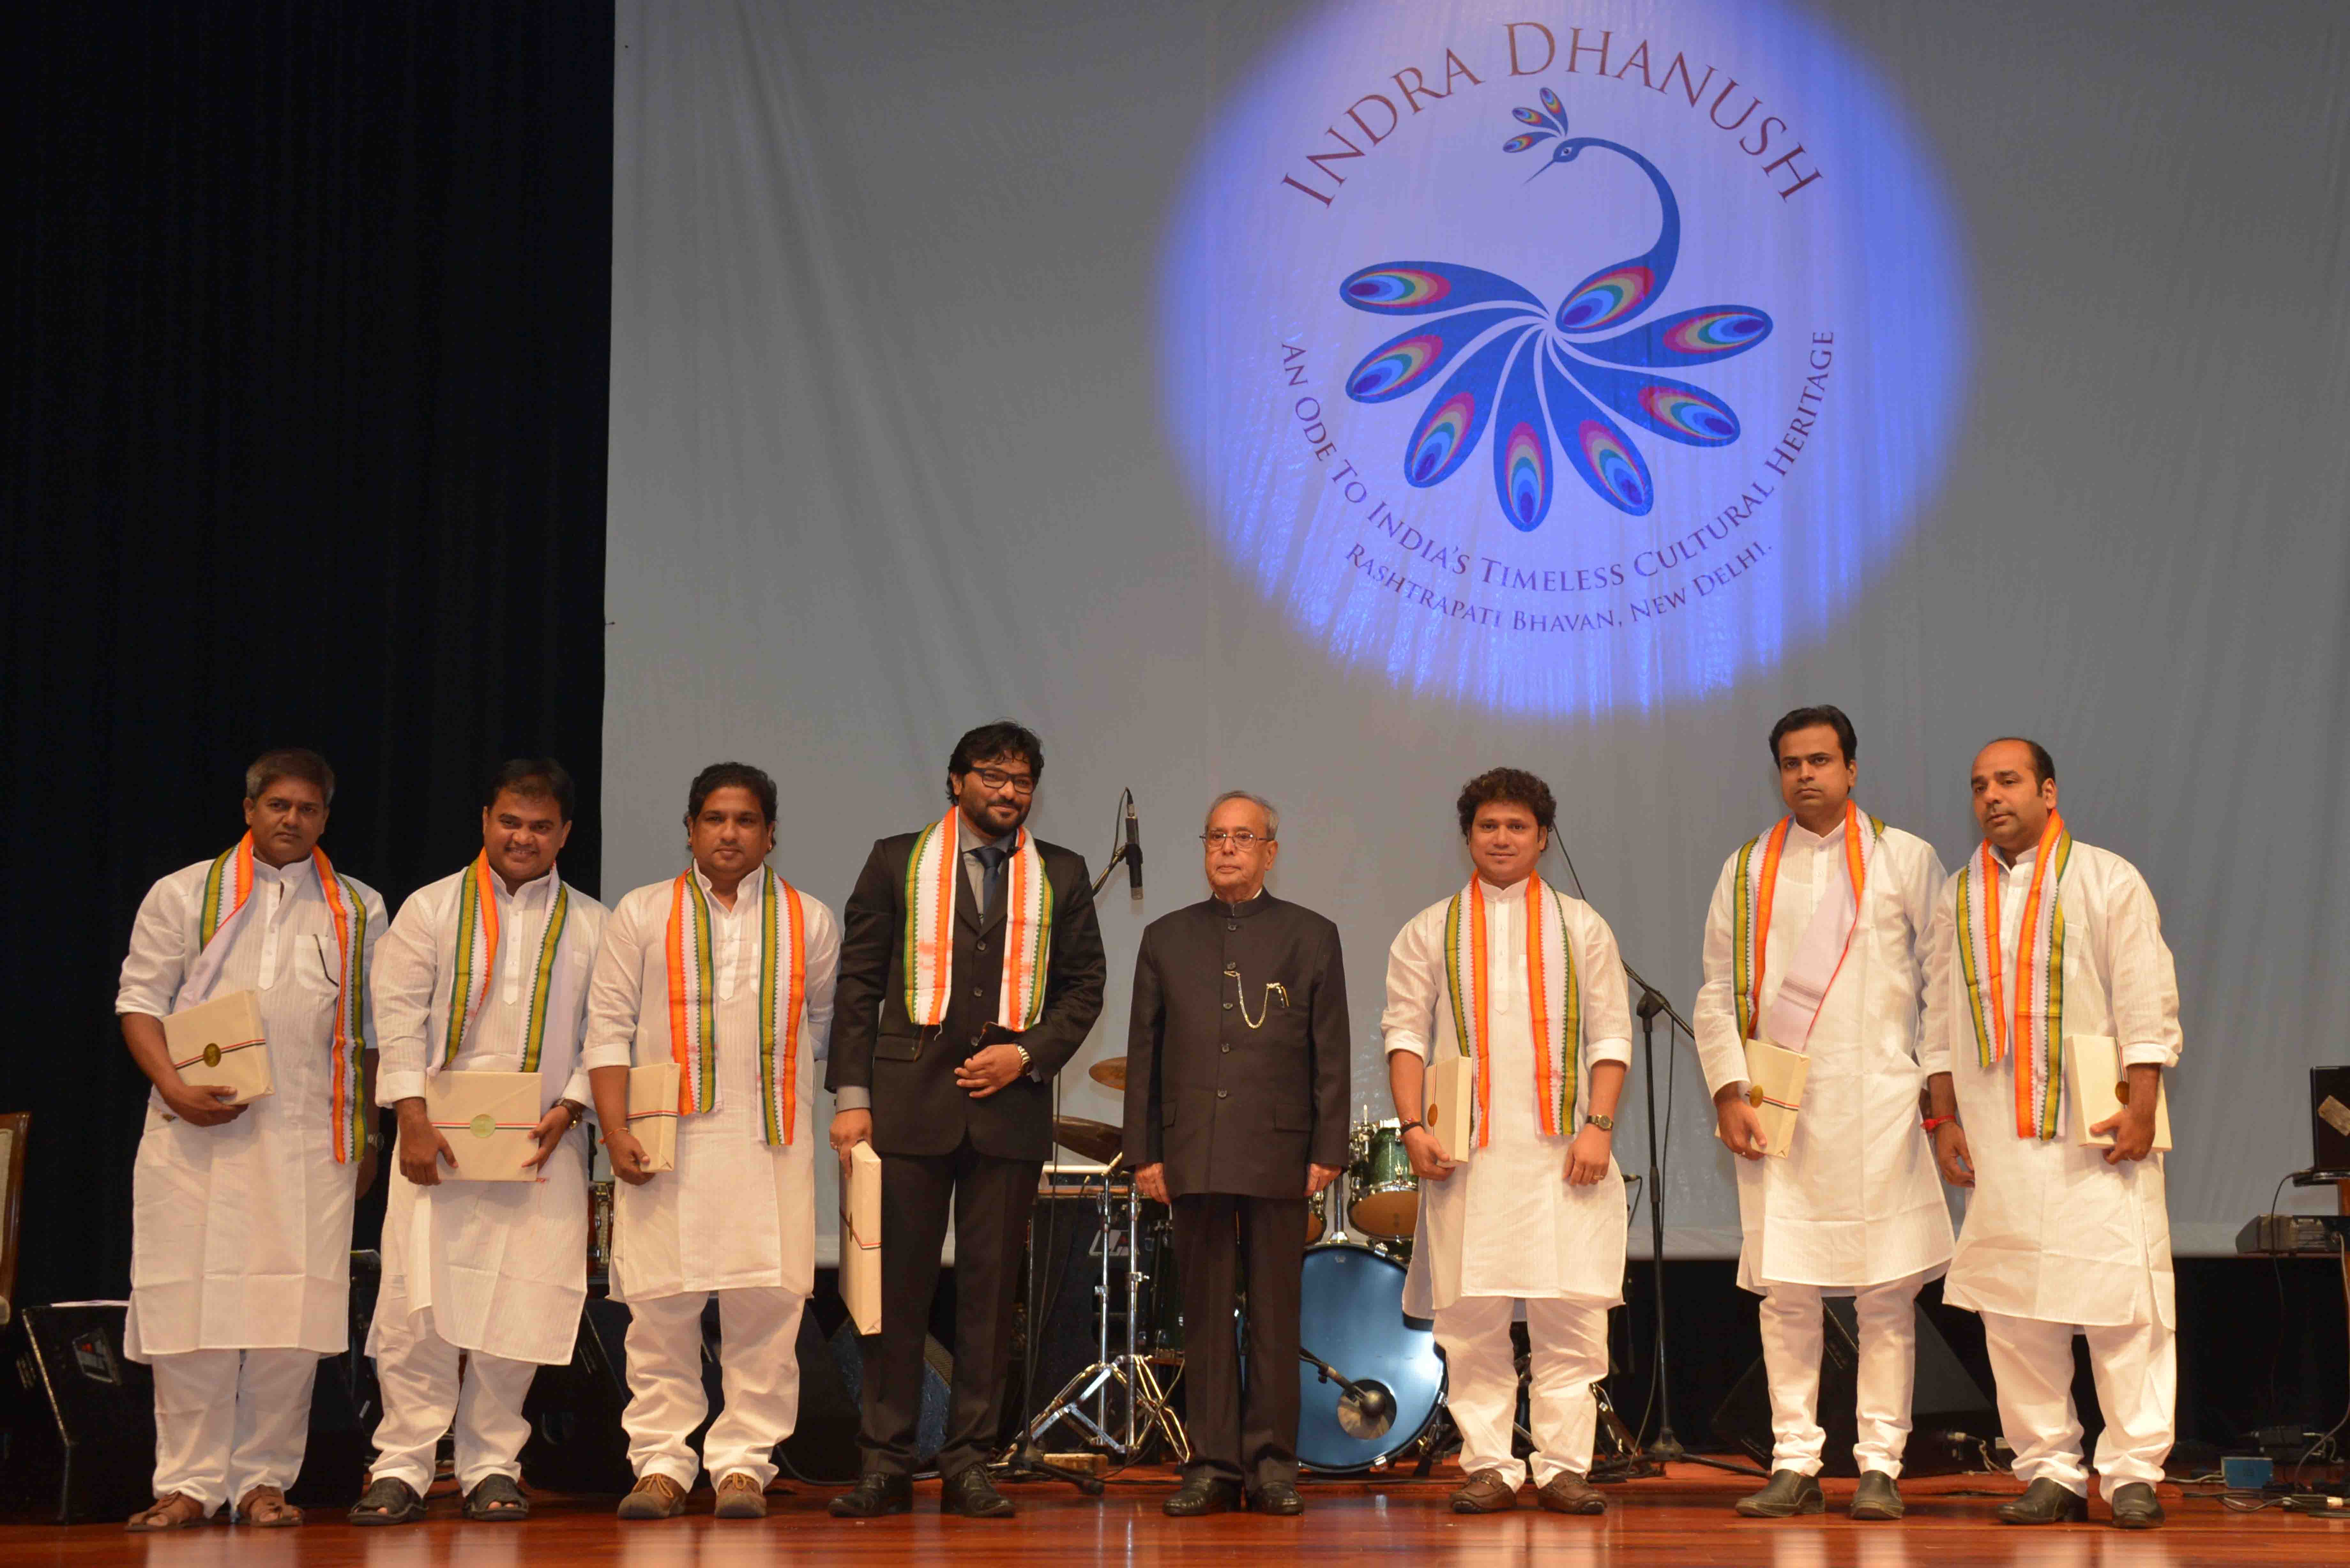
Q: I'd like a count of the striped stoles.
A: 7